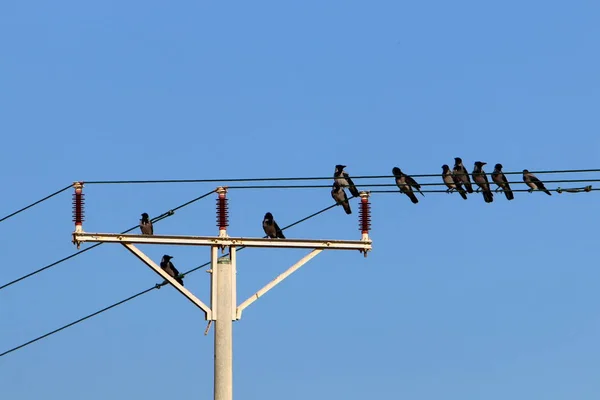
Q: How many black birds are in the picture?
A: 11